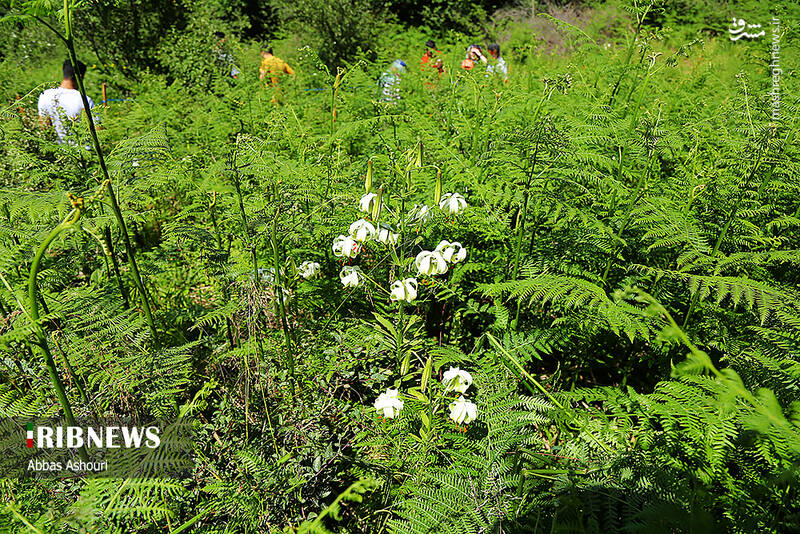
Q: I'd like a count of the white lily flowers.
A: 14